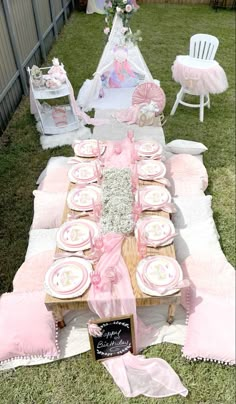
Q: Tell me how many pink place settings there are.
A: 10